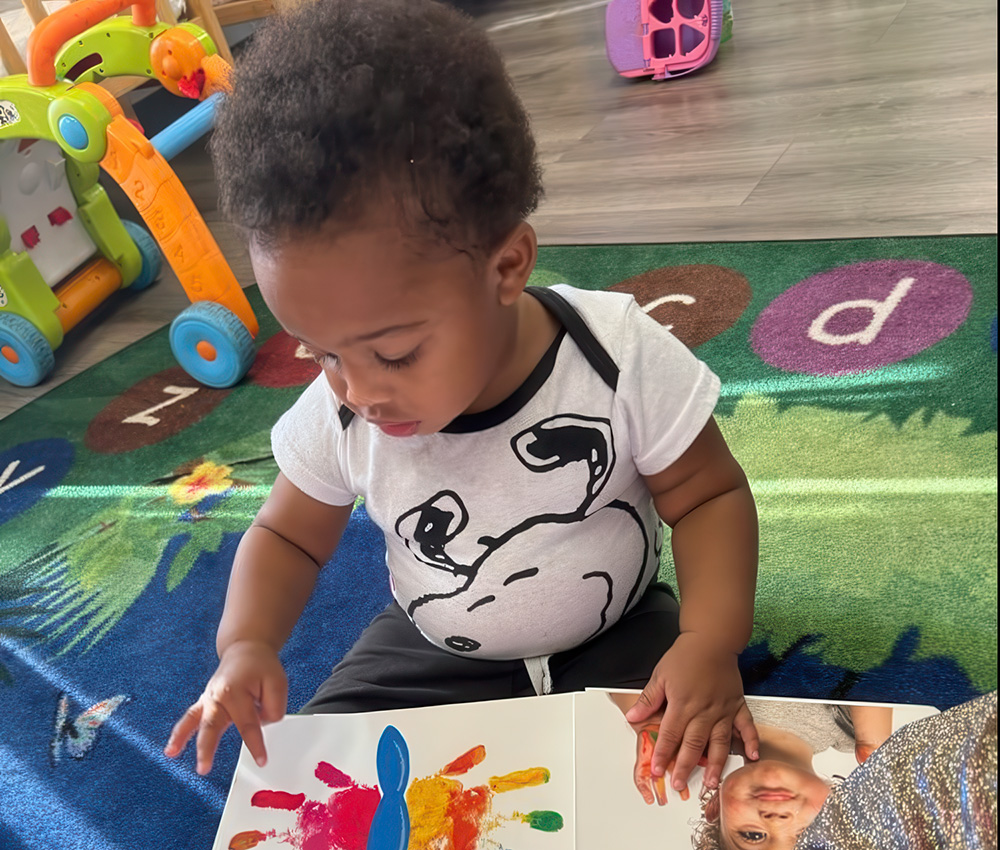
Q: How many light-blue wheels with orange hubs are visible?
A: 2